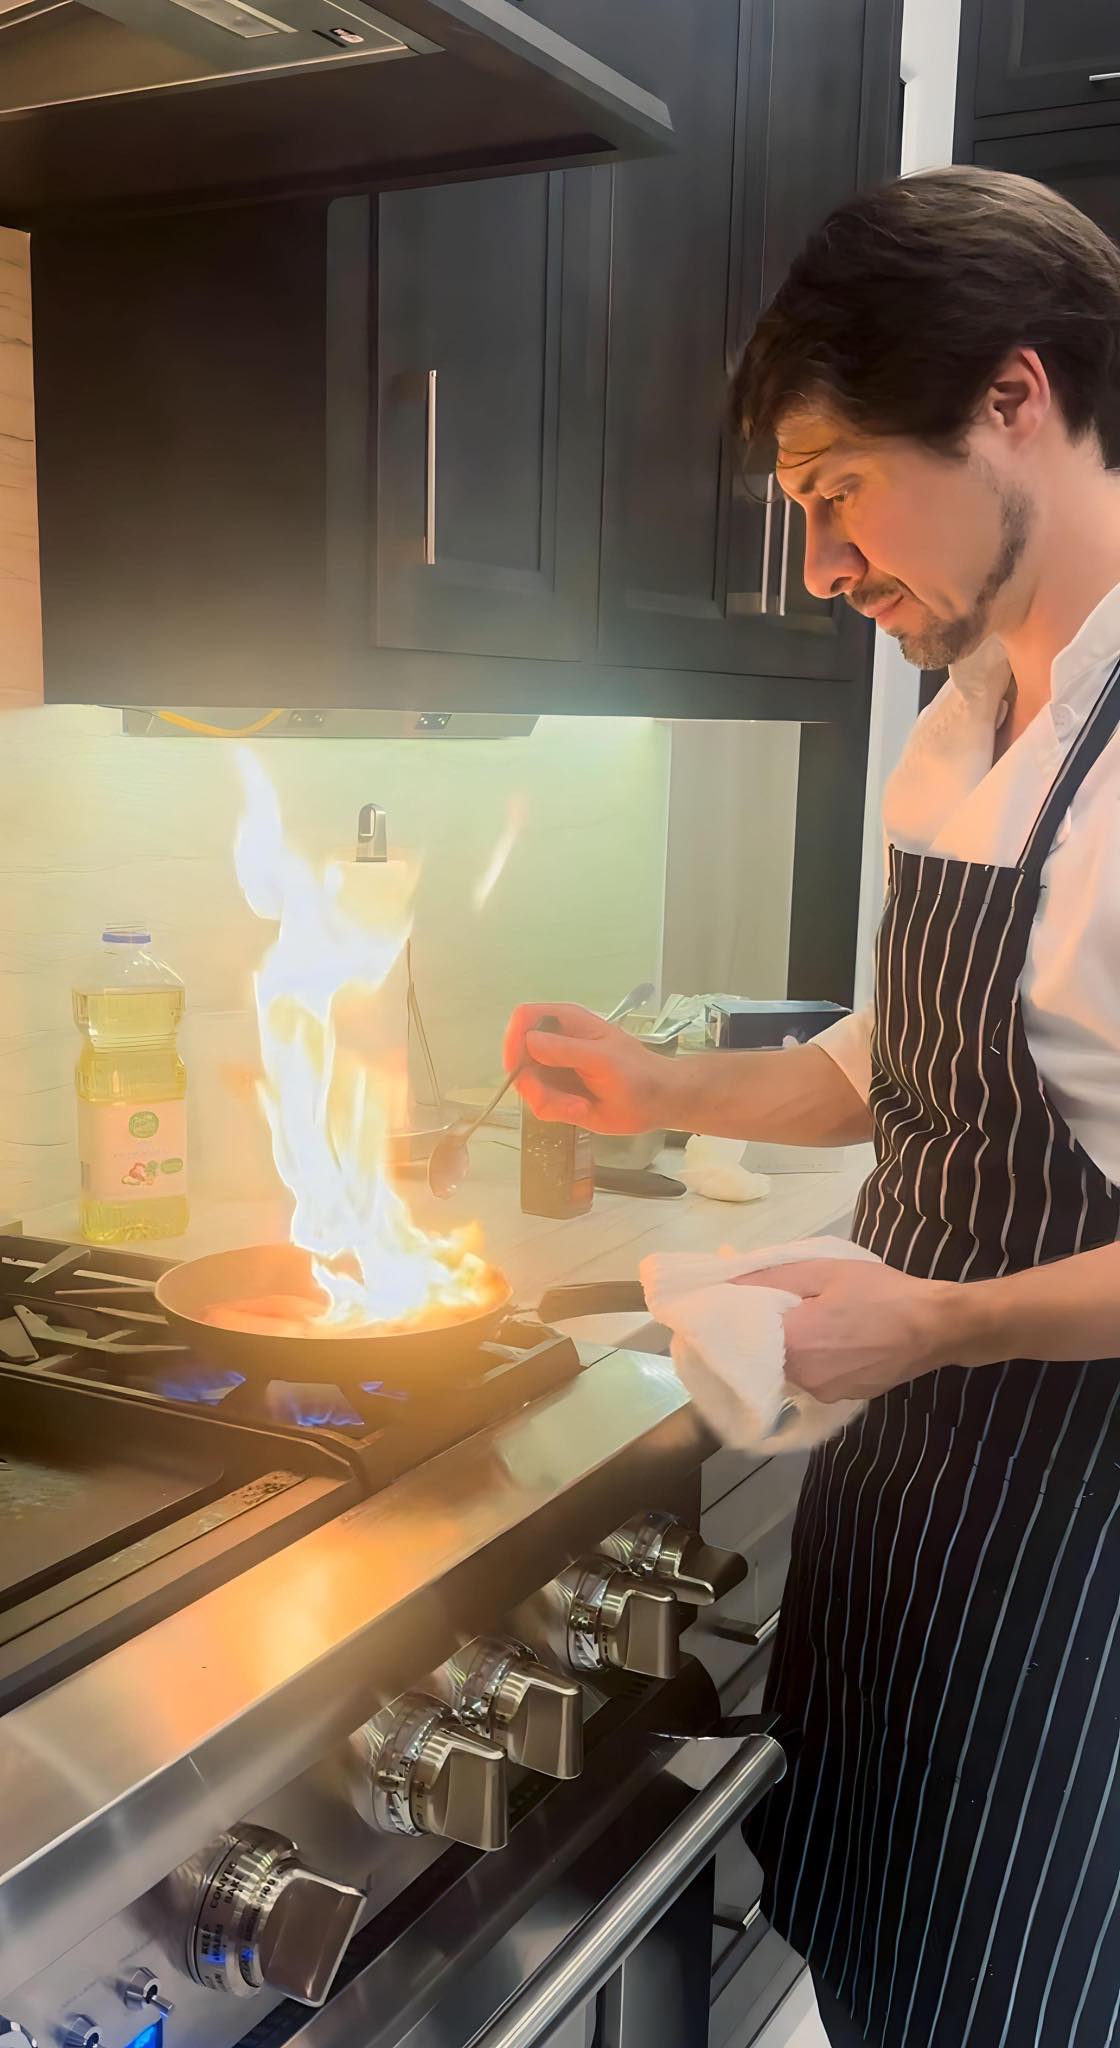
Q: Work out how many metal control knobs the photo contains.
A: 5